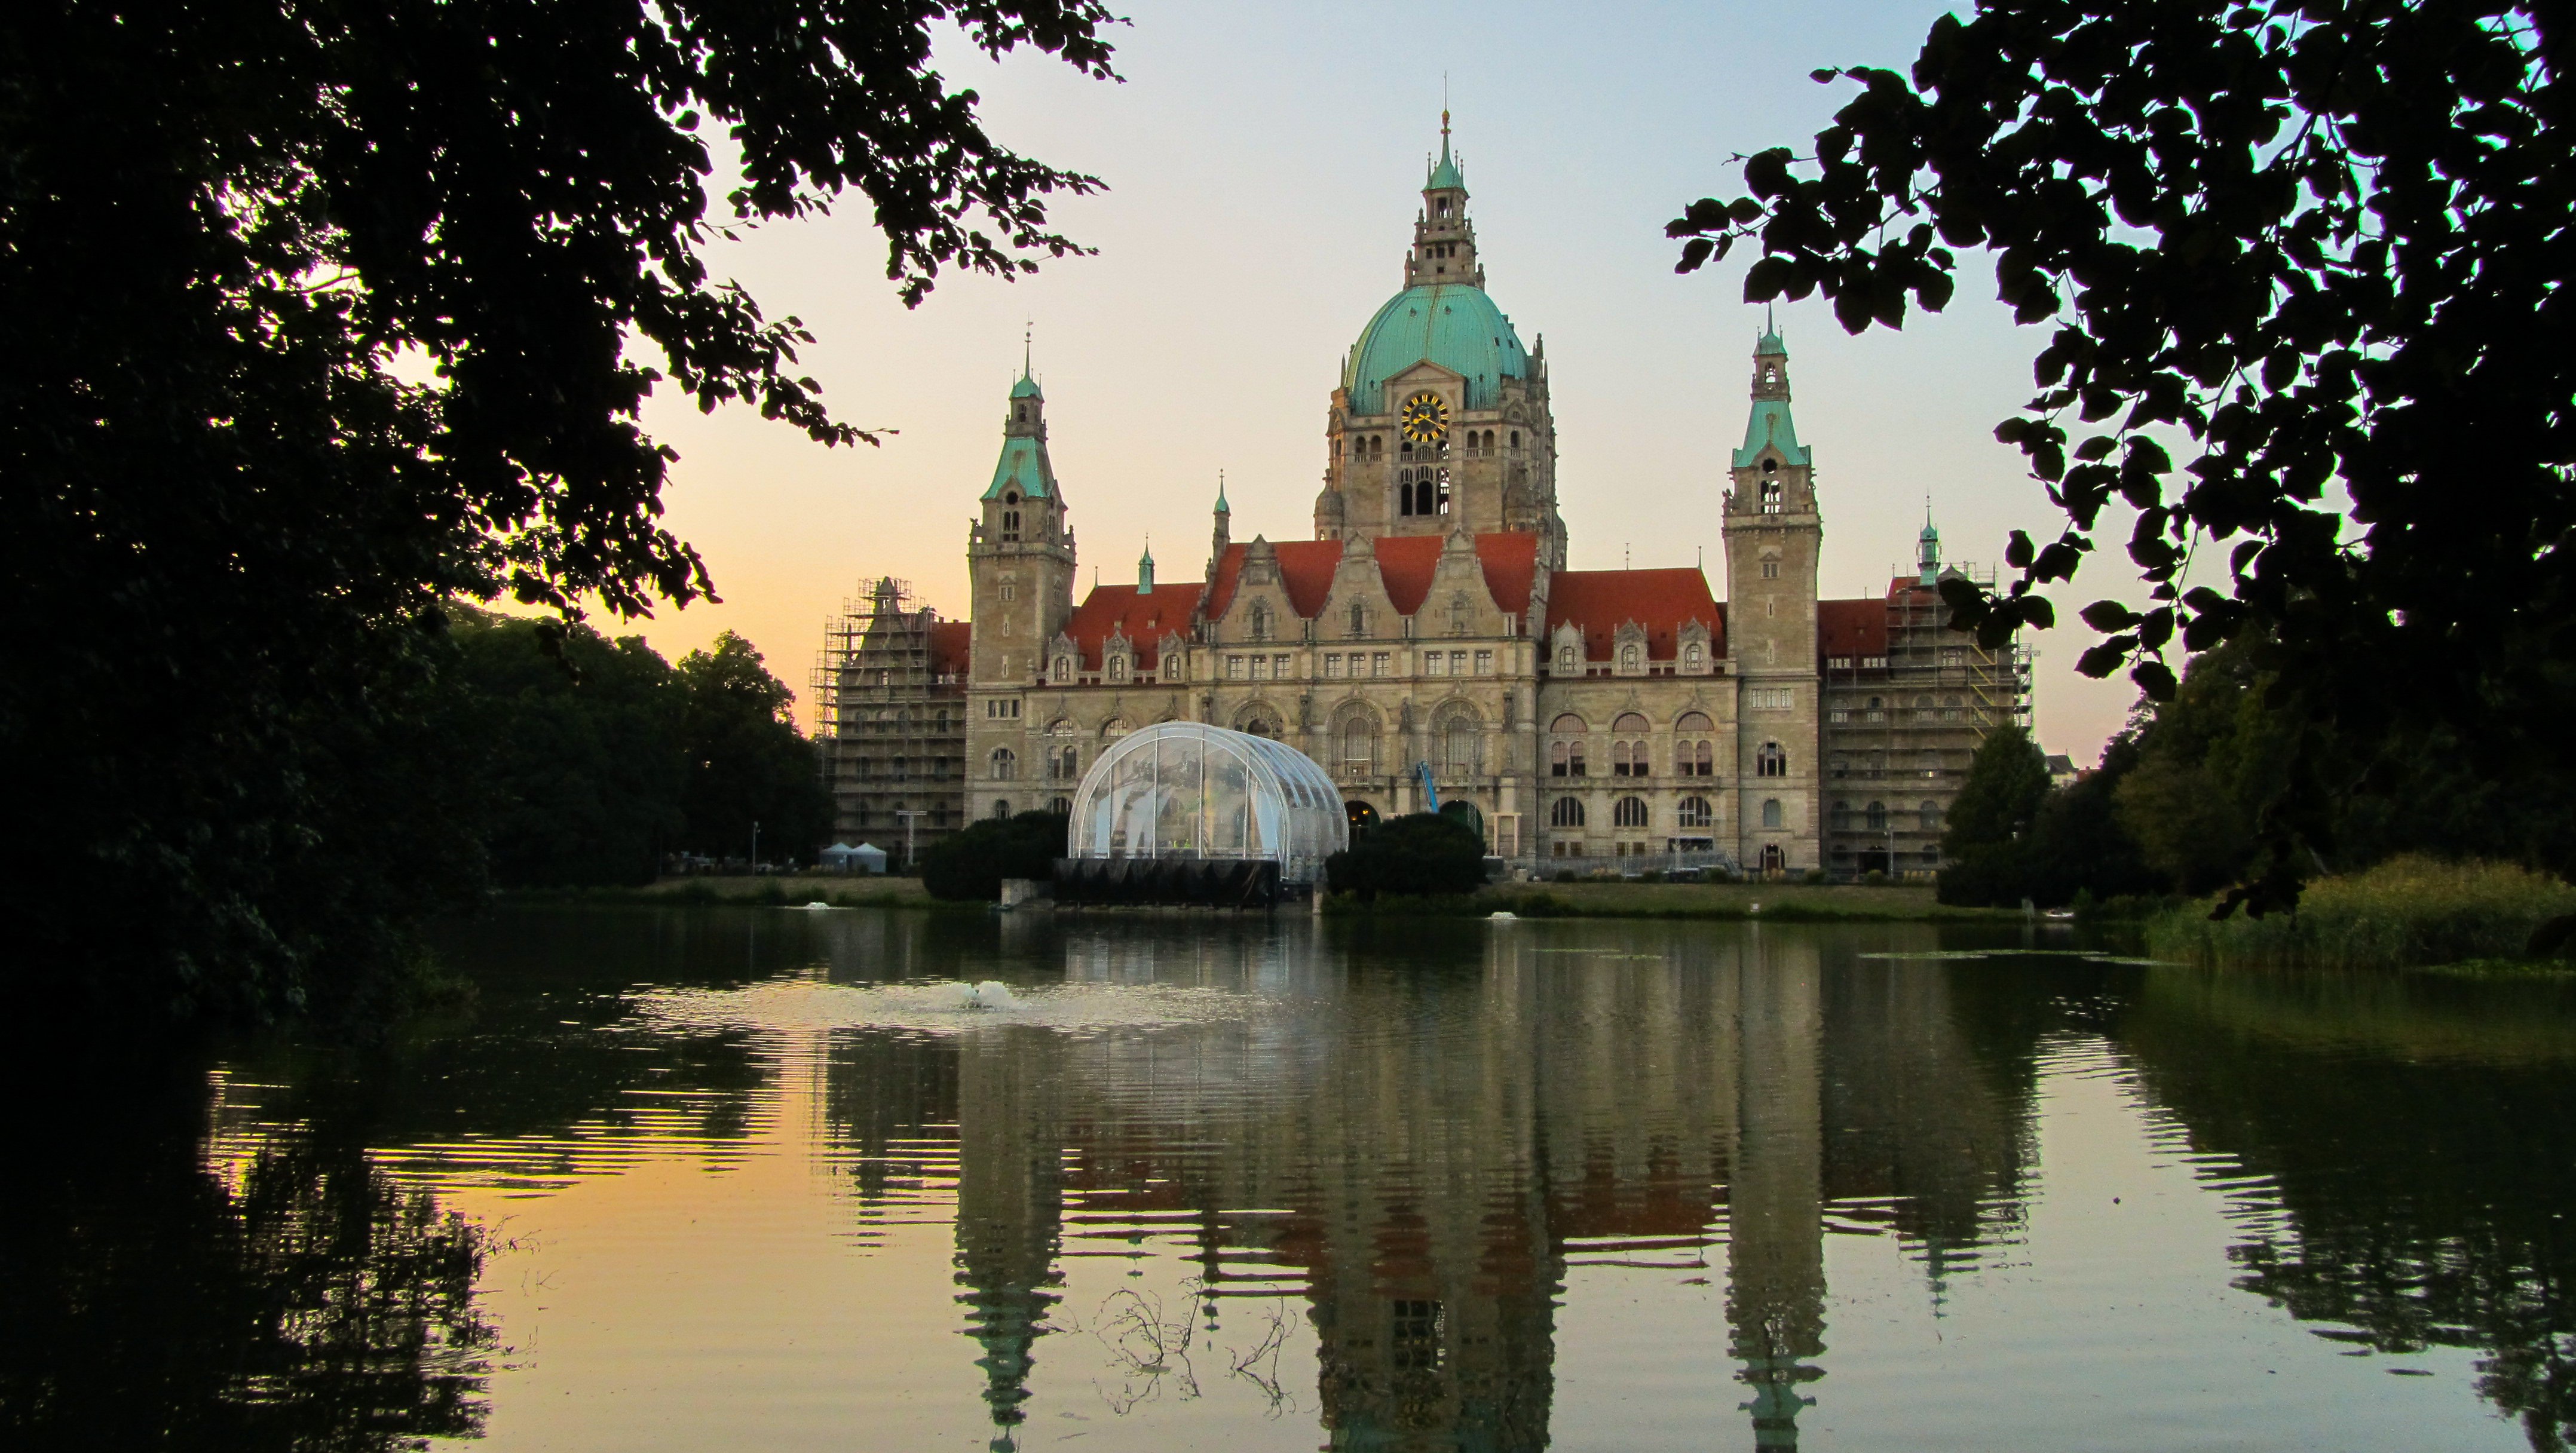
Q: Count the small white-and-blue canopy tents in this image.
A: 2